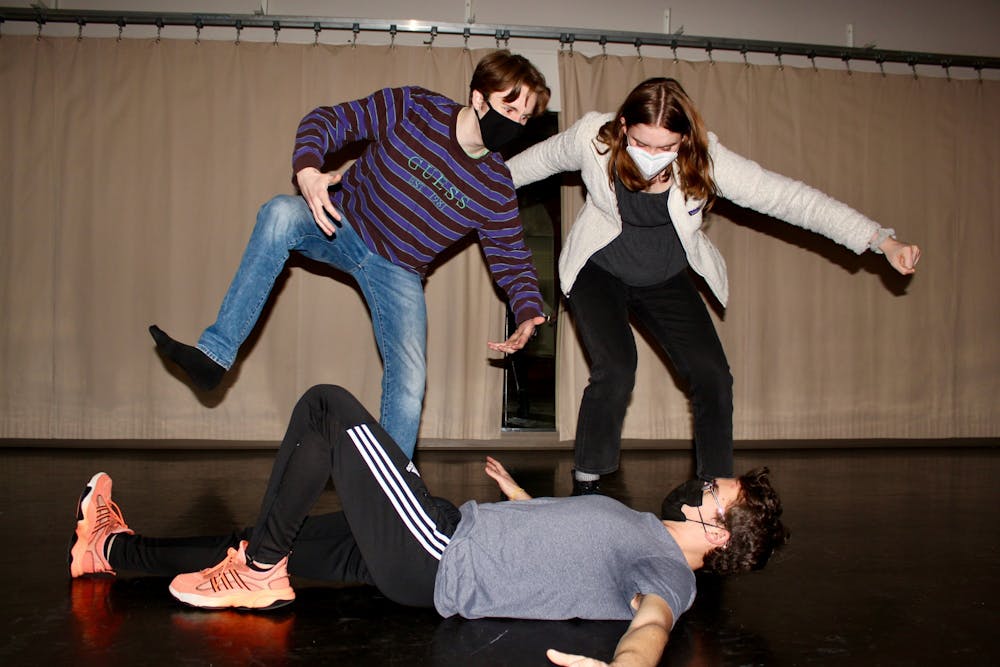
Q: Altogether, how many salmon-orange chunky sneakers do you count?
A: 2